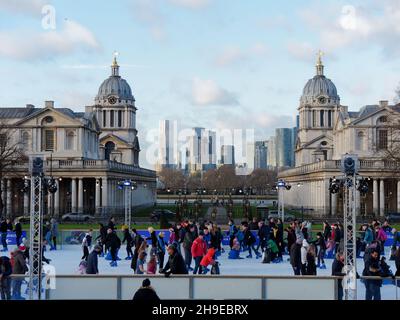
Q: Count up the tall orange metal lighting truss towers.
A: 0